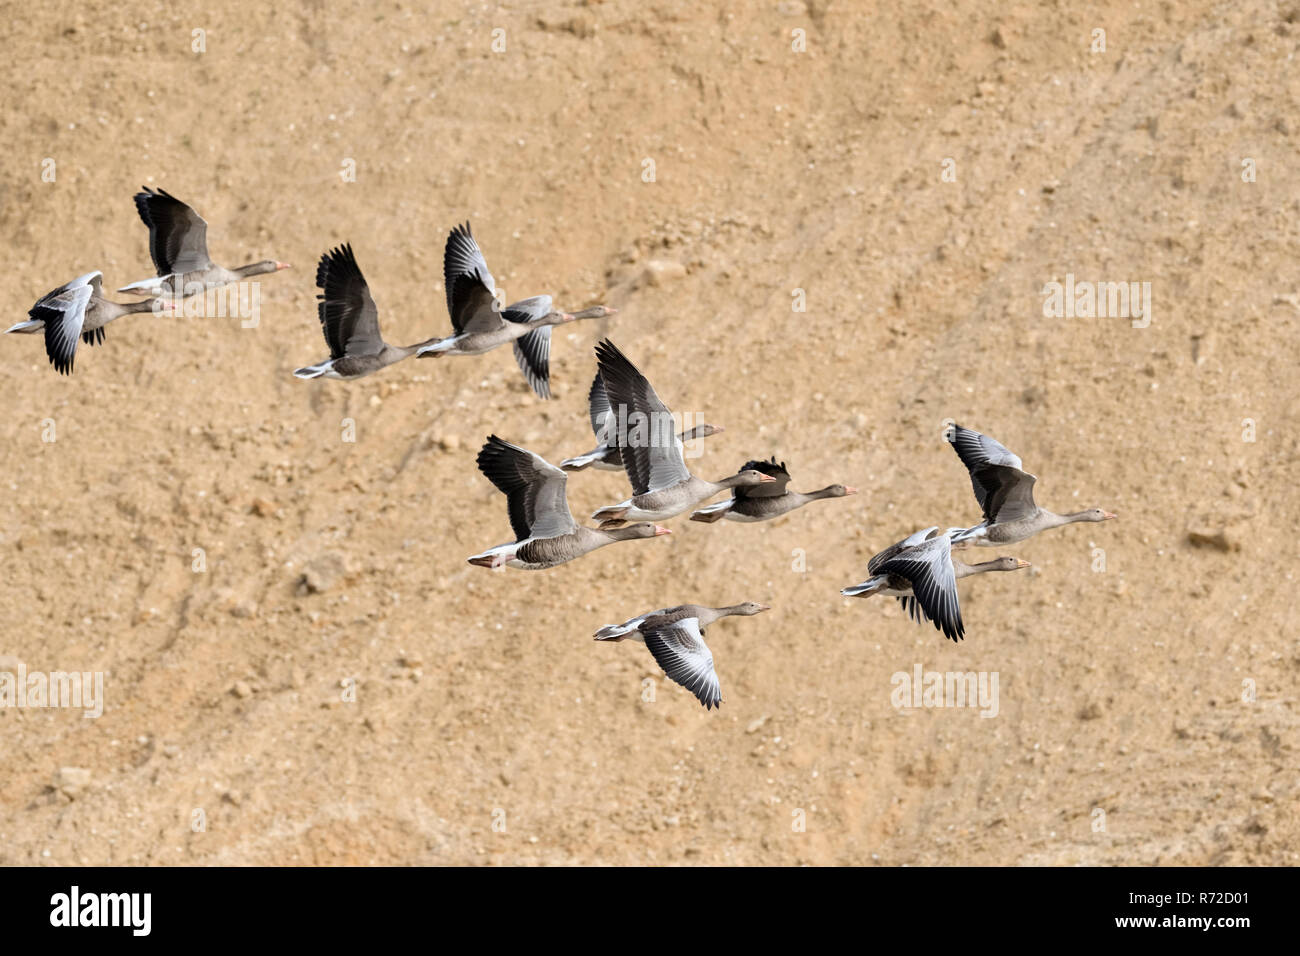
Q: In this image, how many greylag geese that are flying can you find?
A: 12